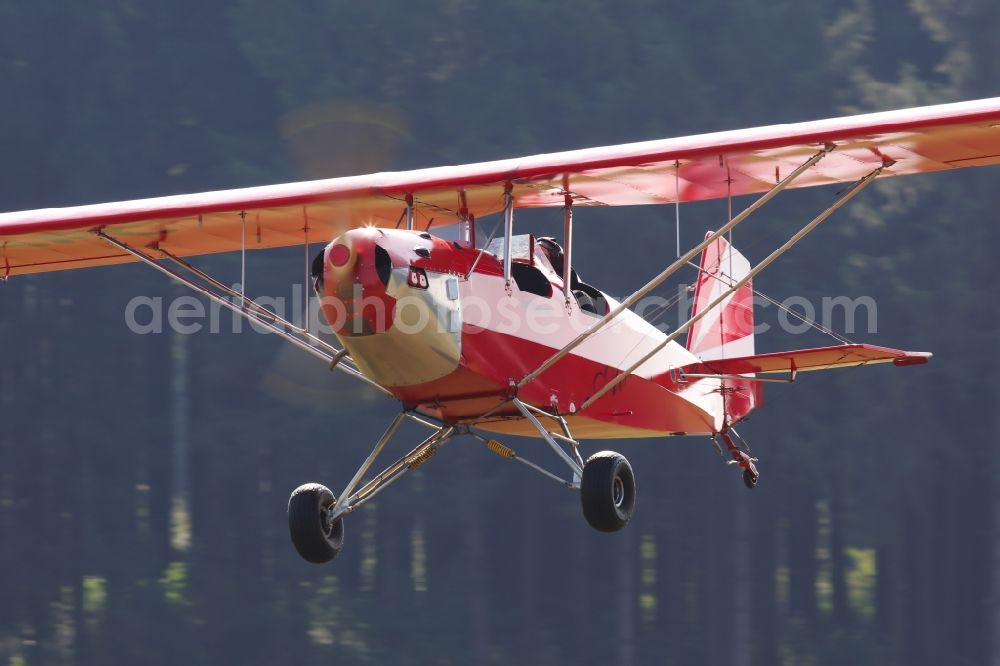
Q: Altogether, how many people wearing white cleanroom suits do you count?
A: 0